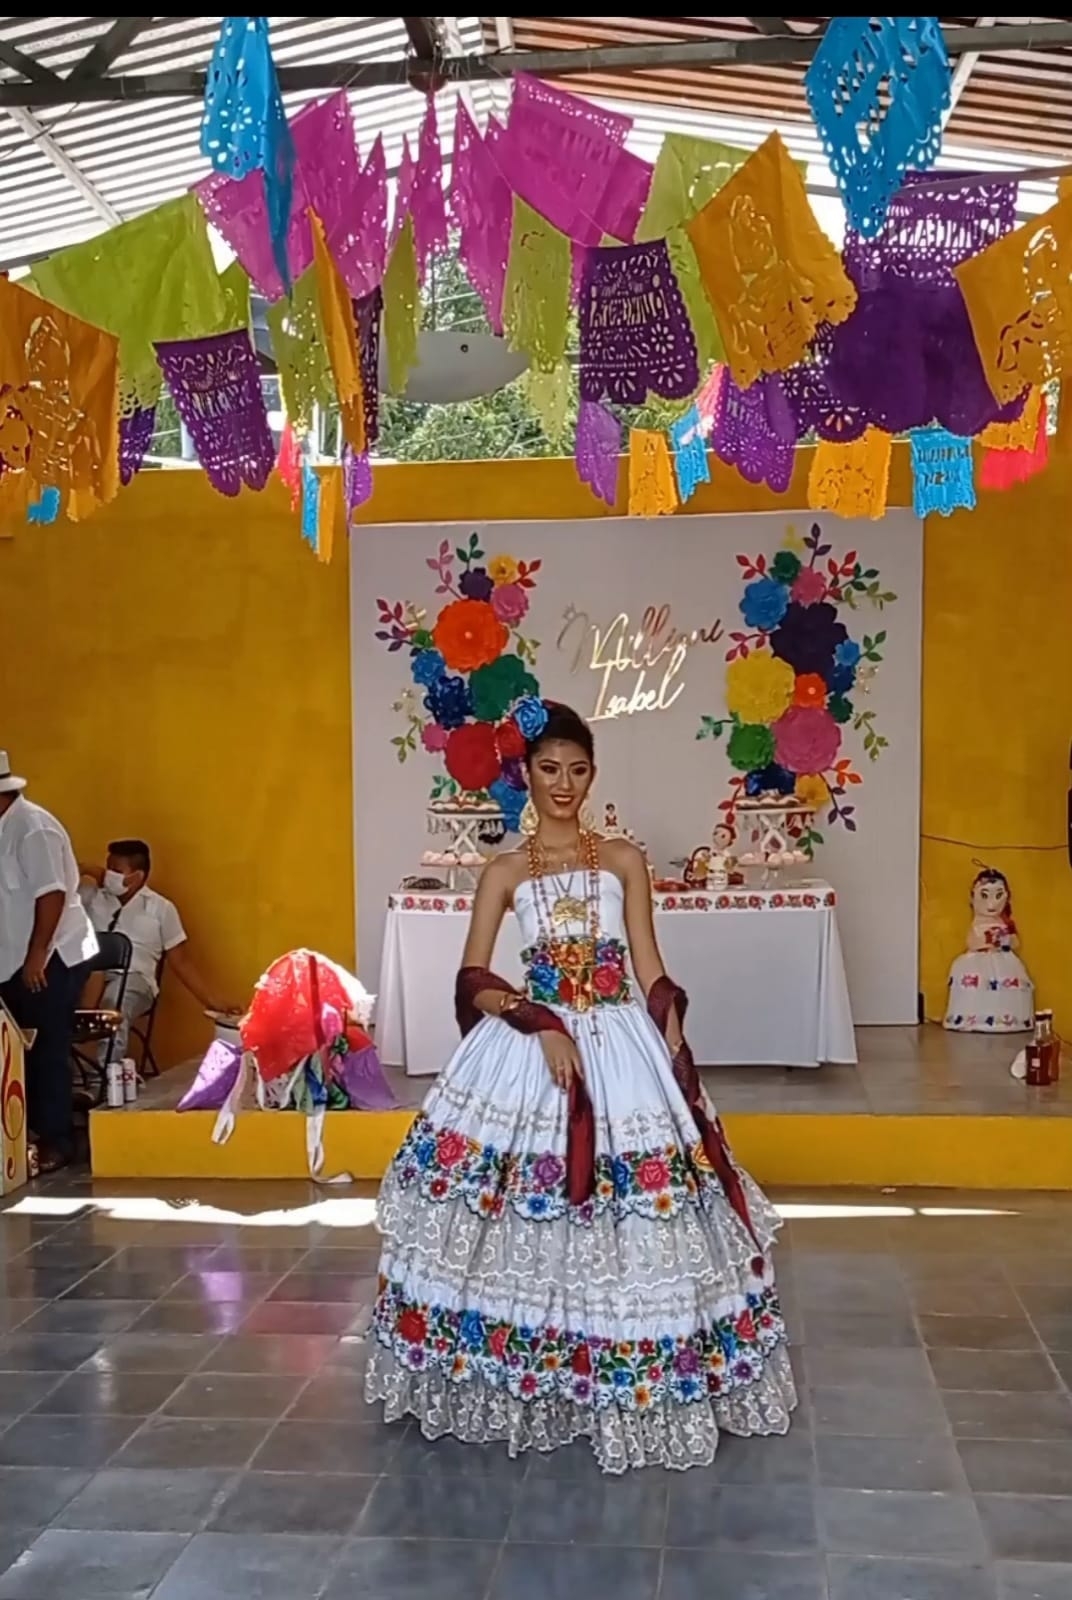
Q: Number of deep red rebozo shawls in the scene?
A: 1